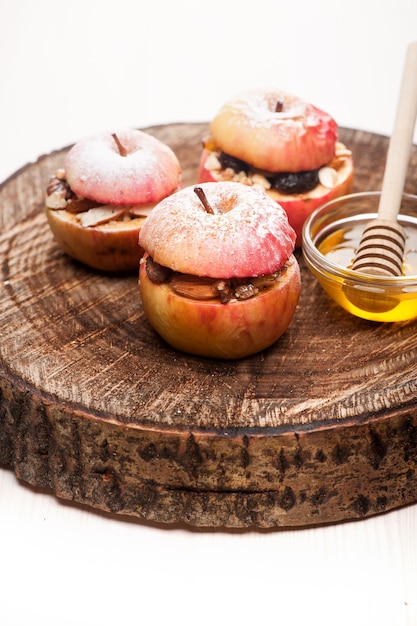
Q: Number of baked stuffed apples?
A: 3